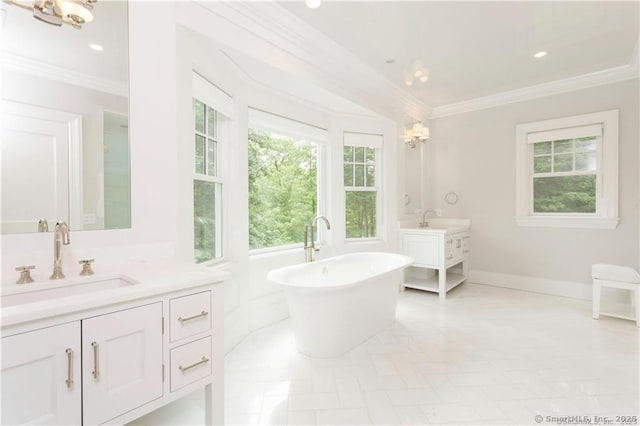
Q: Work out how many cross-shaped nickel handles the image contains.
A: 2